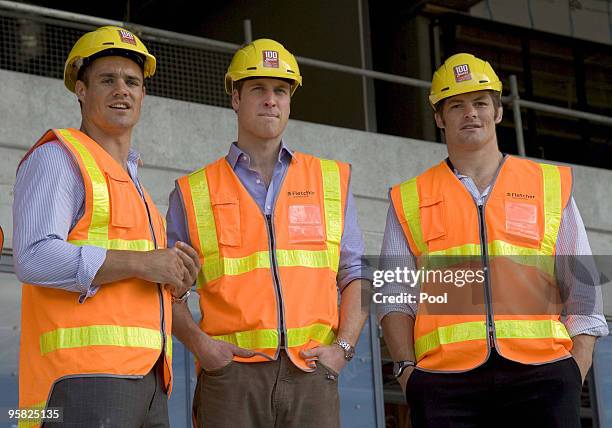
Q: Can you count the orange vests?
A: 3